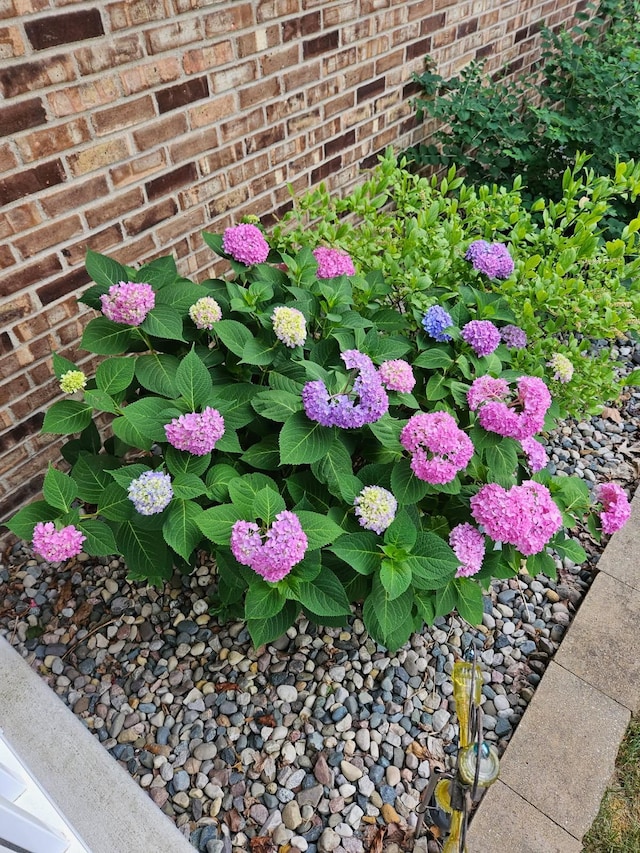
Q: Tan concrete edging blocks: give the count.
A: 4